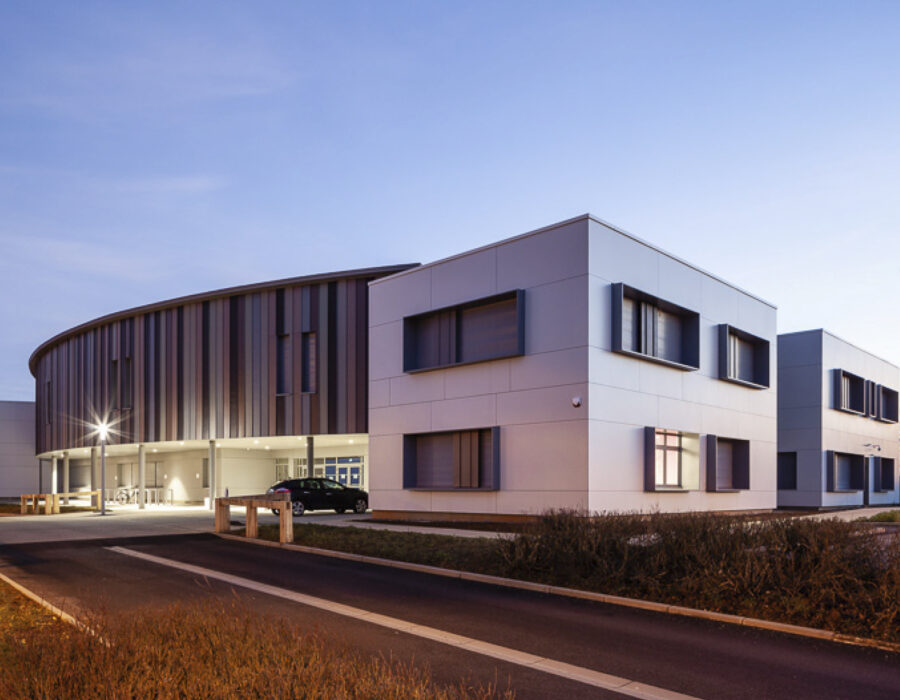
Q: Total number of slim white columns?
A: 6